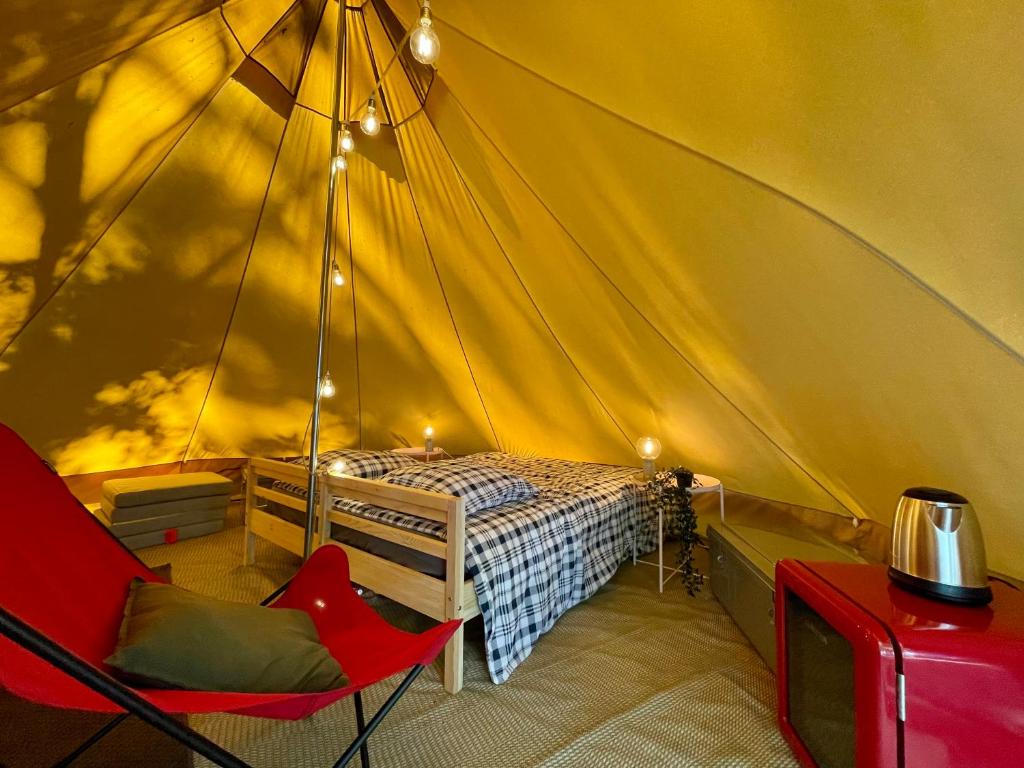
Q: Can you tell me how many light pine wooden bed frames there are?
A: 2